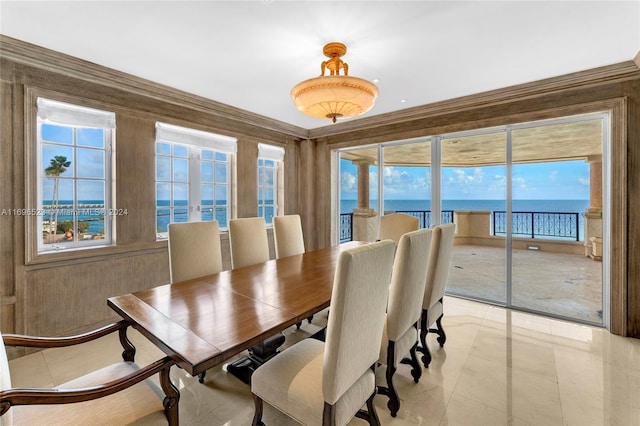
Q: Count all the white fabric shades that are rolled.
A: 3